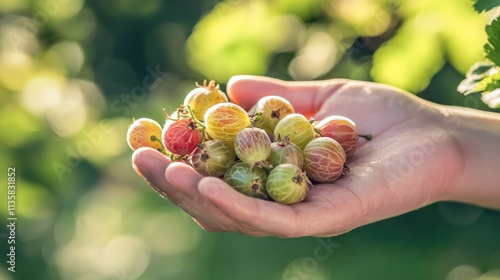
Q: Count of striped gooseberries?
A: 13